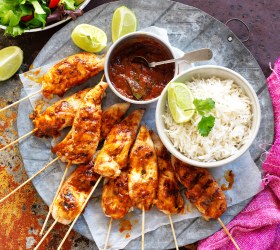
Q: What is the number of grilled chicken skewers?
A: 10